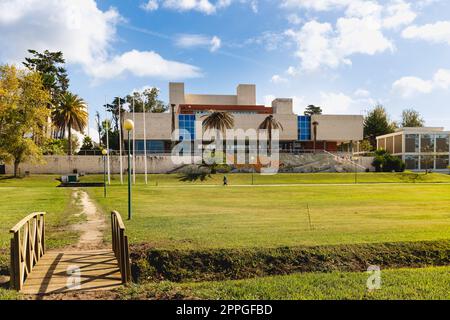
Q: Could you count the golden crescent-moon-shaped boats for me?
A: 0